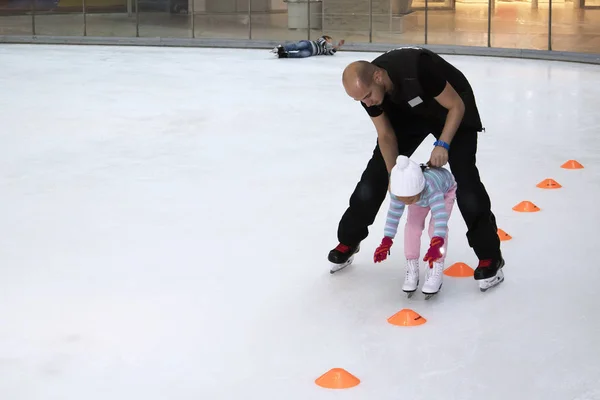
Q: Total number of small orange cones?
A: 7